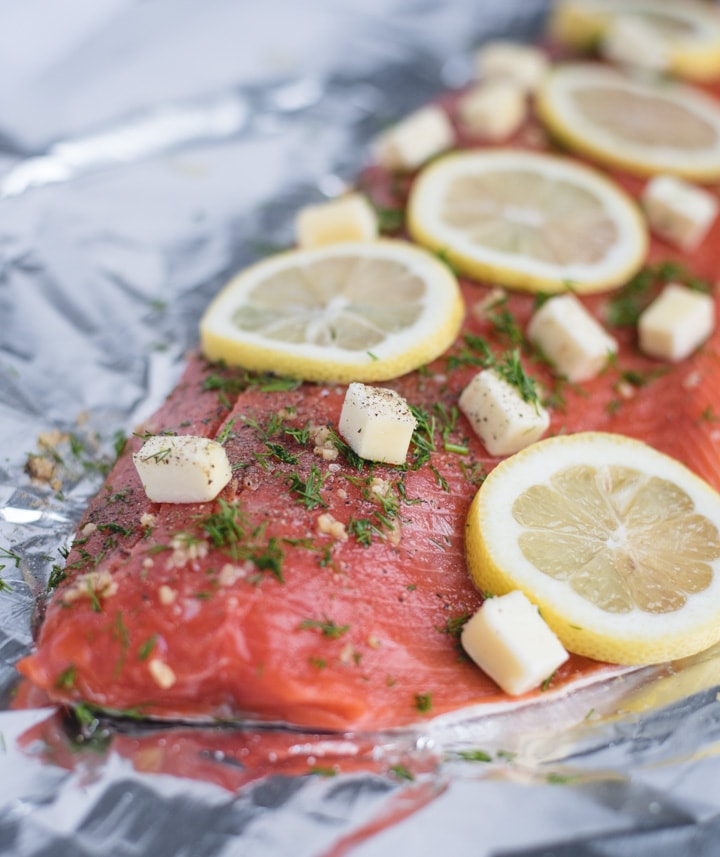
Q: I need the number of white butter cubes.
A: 12